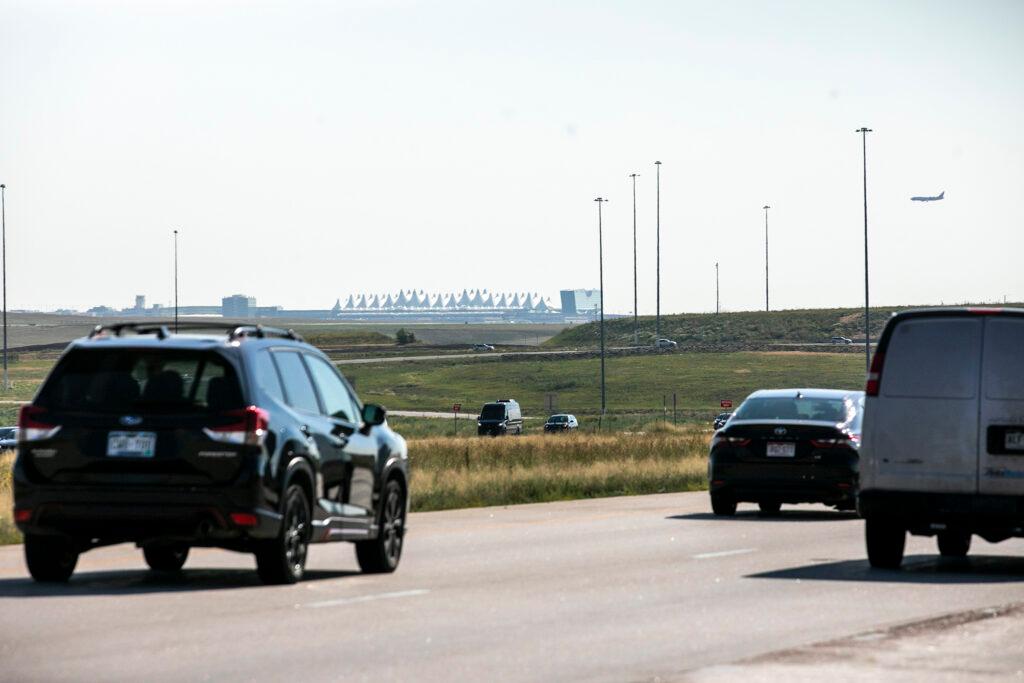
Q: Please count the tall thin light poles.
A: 8